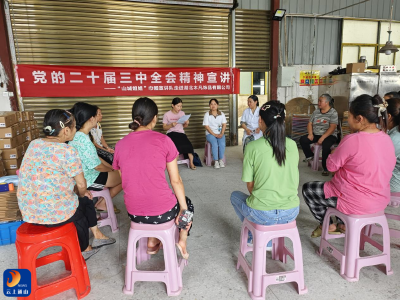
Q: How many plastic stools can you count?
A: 9